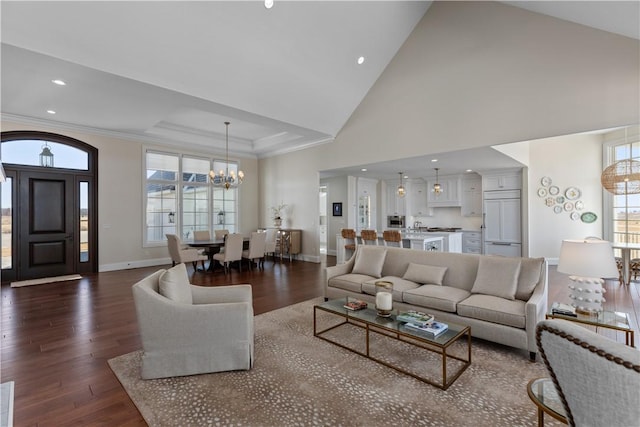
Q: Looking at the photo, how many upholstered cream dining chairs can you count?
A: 6